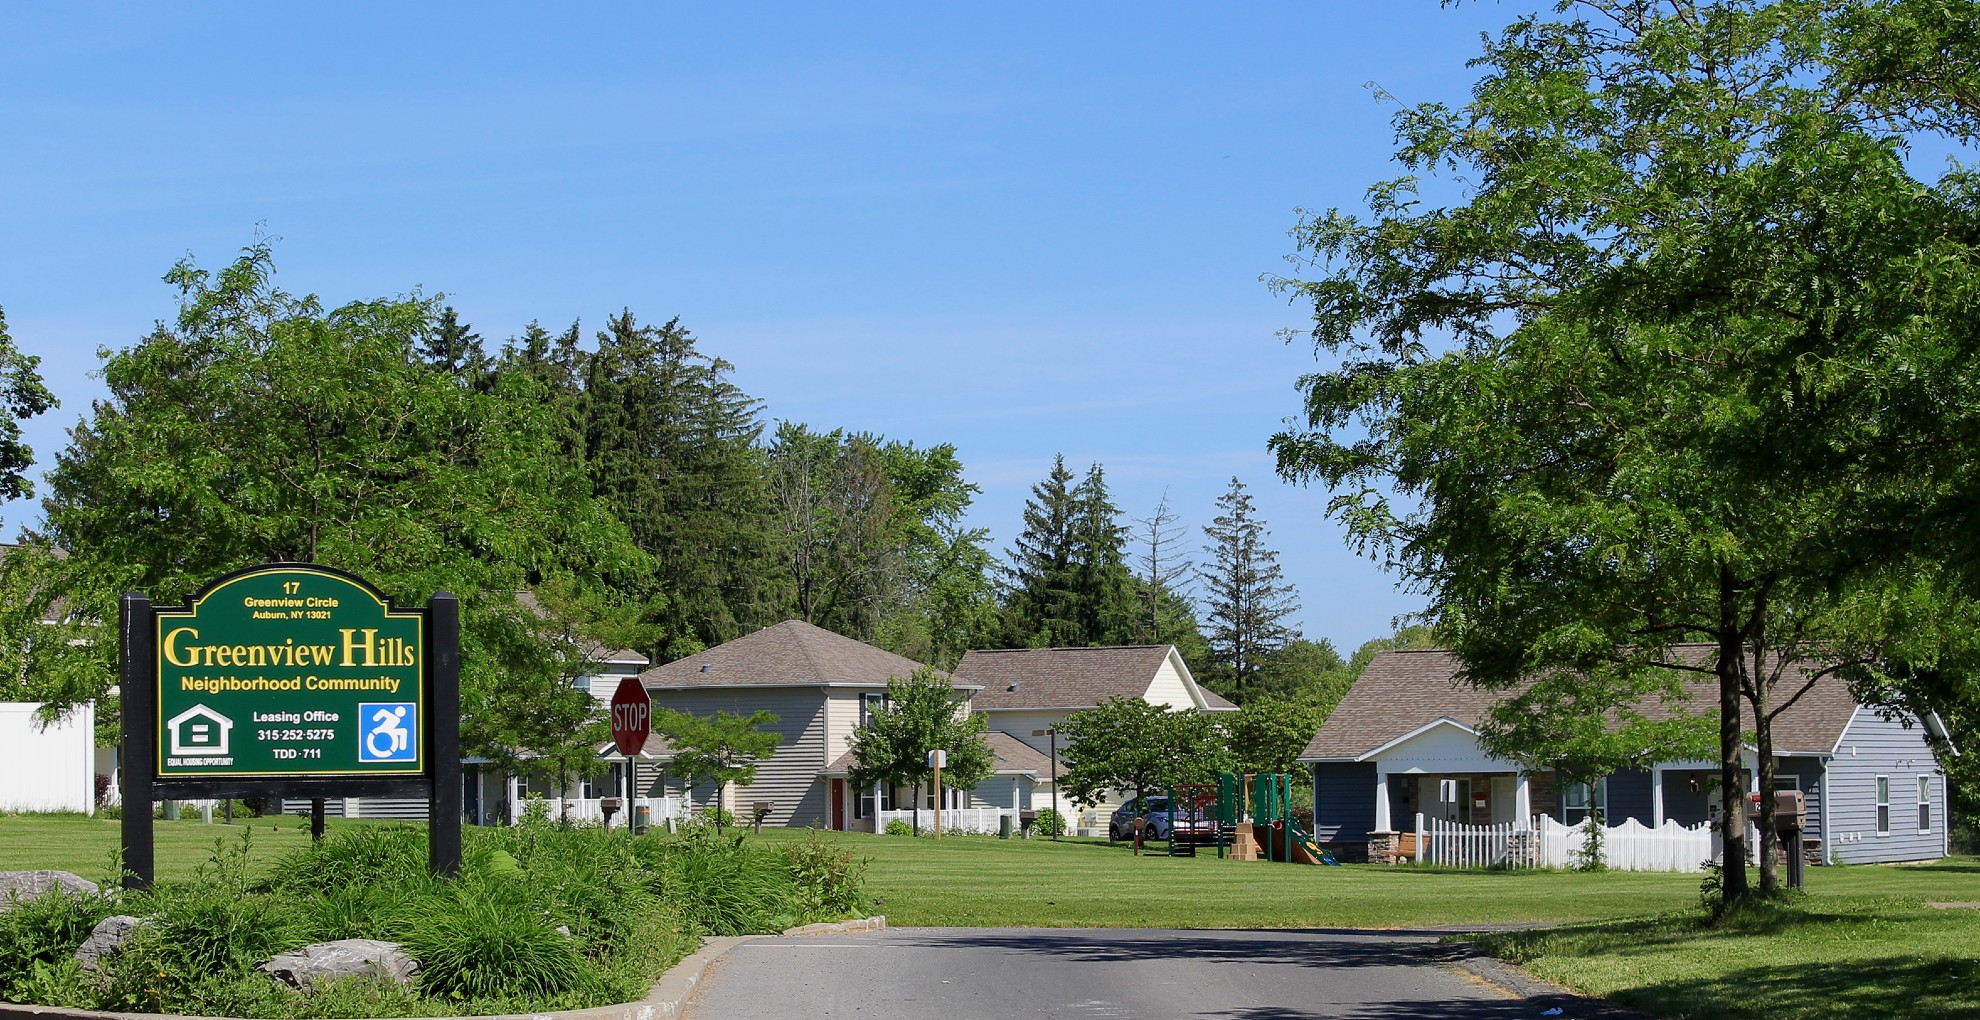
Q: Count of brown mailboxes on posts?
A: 4